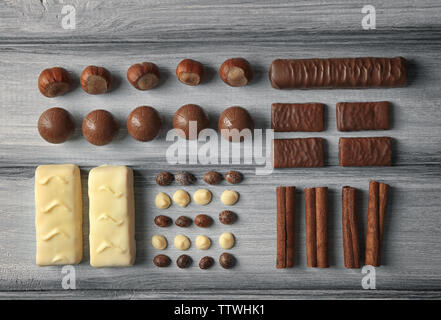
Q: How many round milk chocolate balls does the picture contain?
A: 5